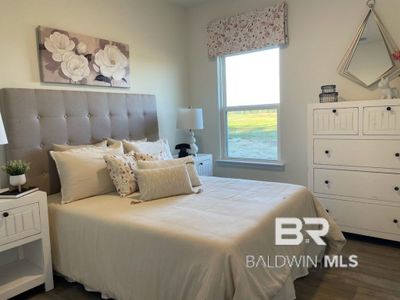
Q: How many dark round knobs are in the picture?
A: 10